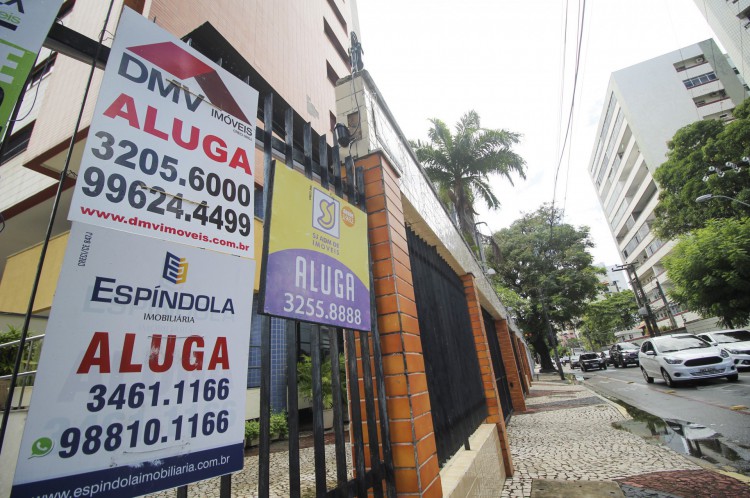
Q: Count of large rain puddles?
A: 1